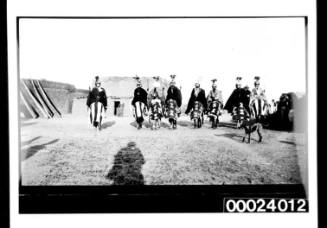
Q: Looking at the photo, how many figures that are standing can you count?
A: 8